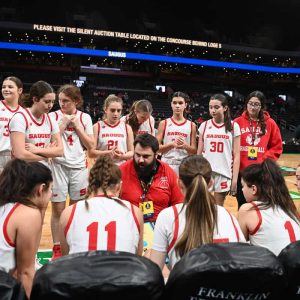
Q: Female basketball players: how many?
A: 11